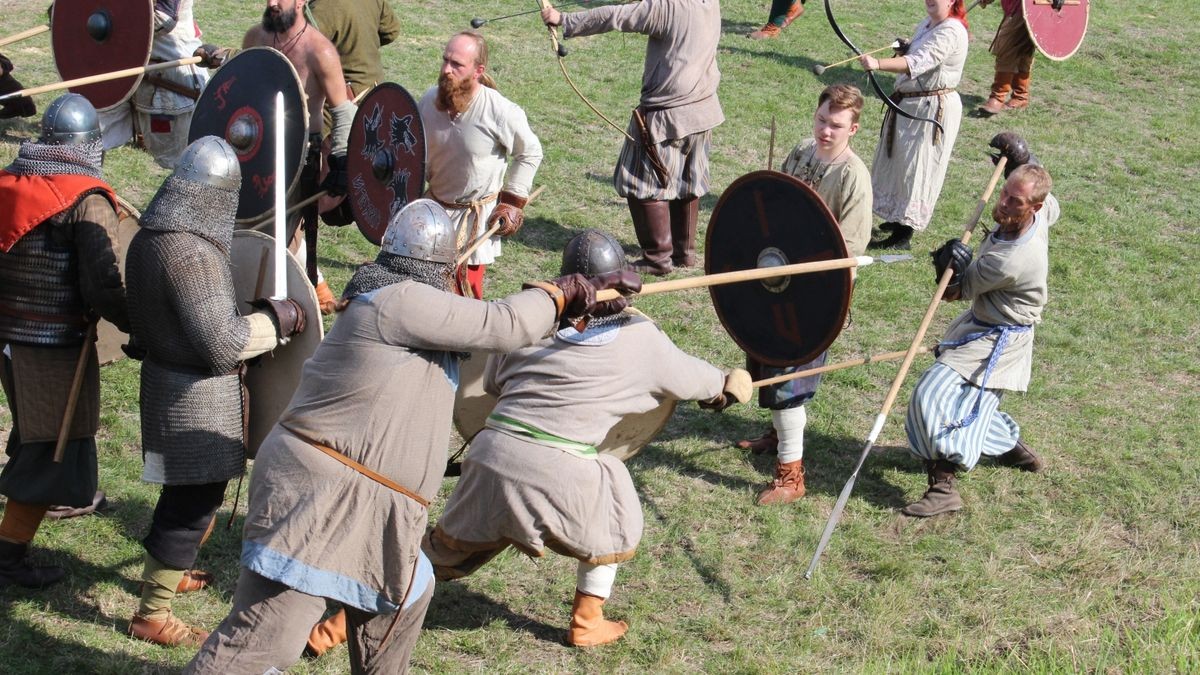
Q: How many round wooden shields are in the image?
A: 8